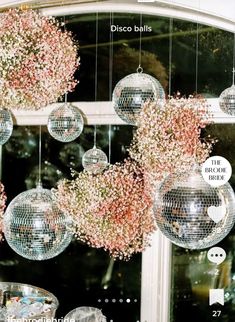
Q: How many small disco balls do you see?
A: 4